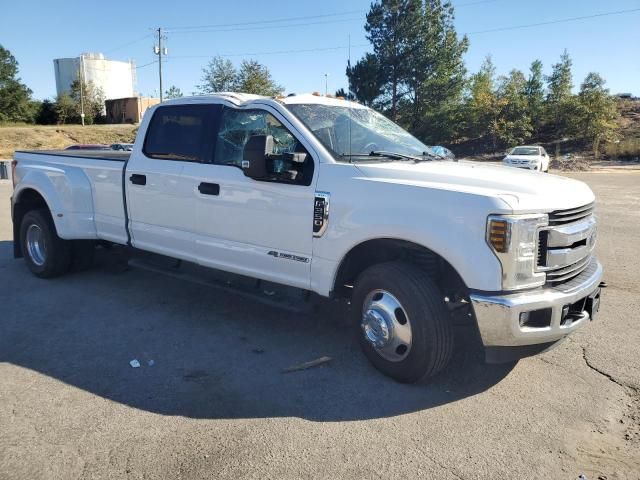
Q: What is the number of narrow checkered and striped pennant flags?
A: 0